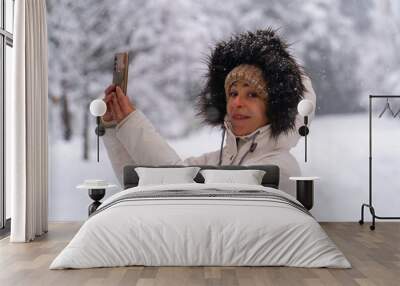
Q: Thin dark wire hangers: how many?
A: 2